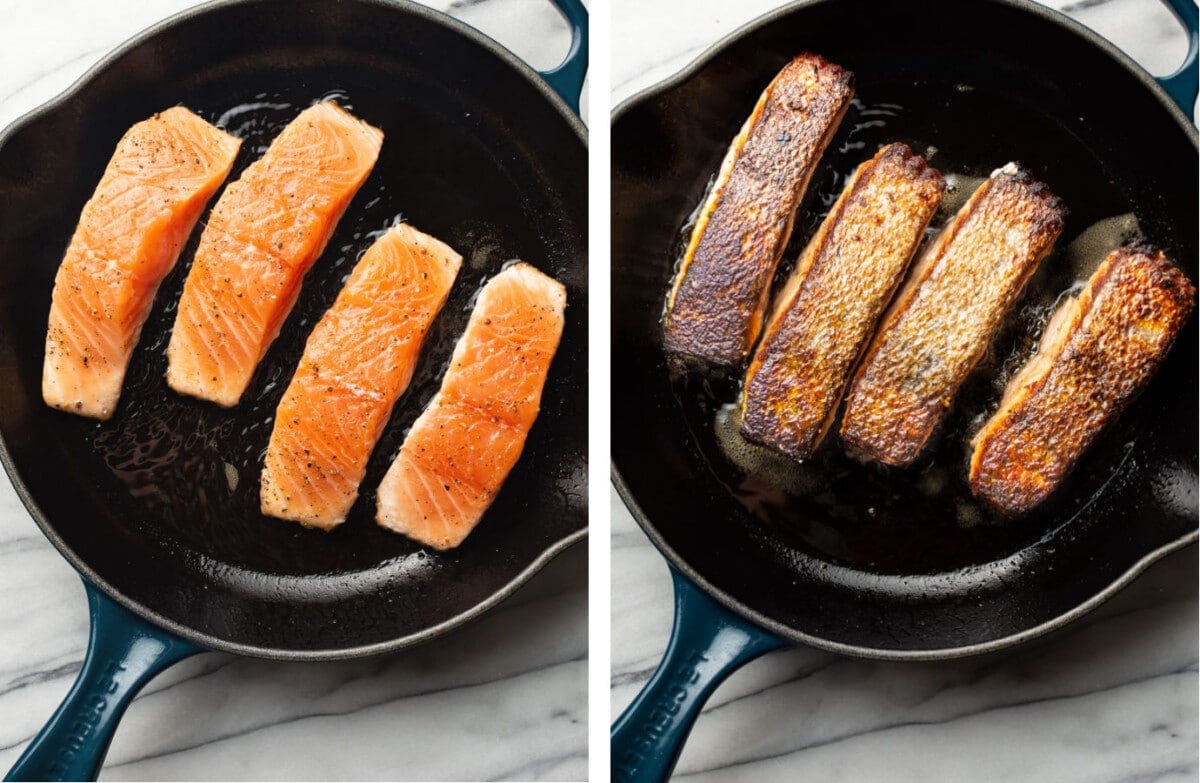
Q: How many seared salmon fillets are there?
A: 4